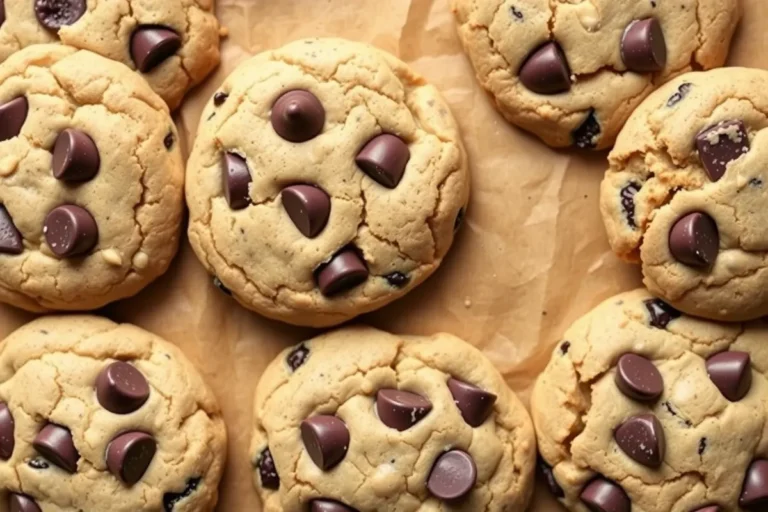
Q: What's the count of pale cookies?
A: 8